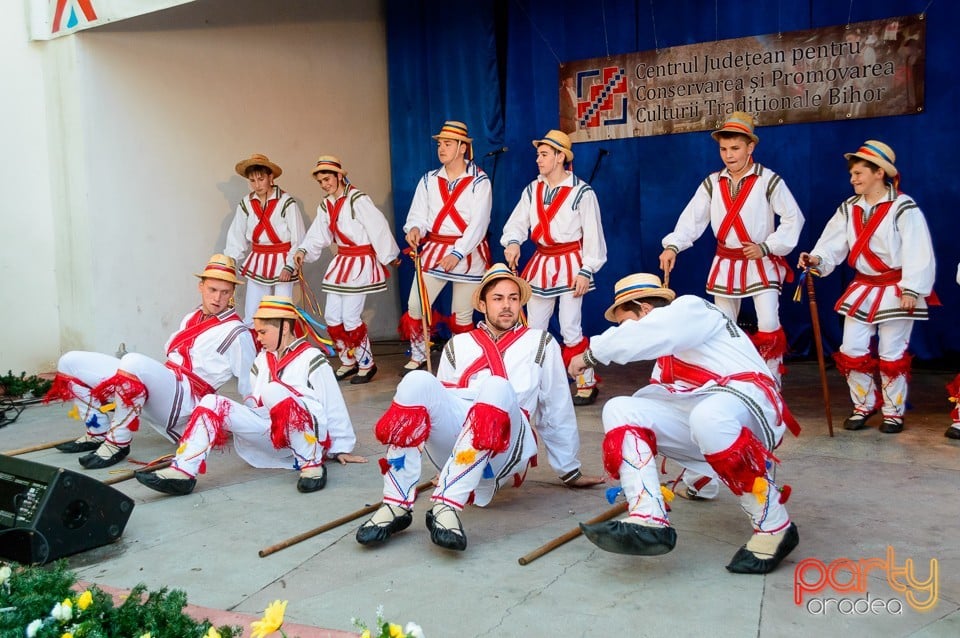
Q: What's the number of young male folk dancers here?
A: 10